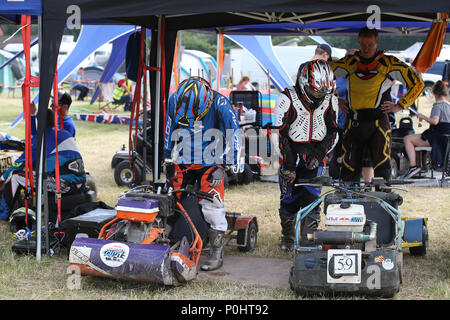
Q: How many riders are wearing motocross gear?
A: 3